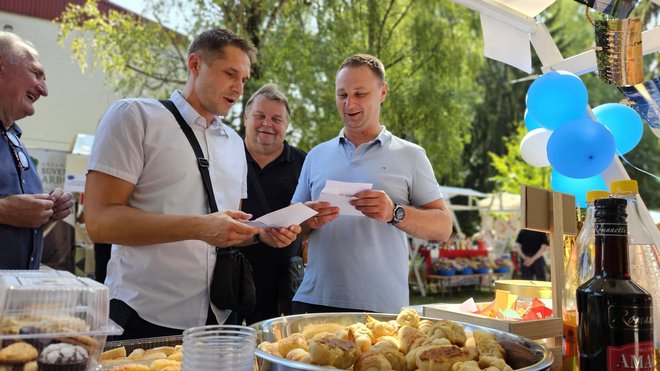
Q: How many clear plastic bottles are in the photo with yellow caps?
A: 2